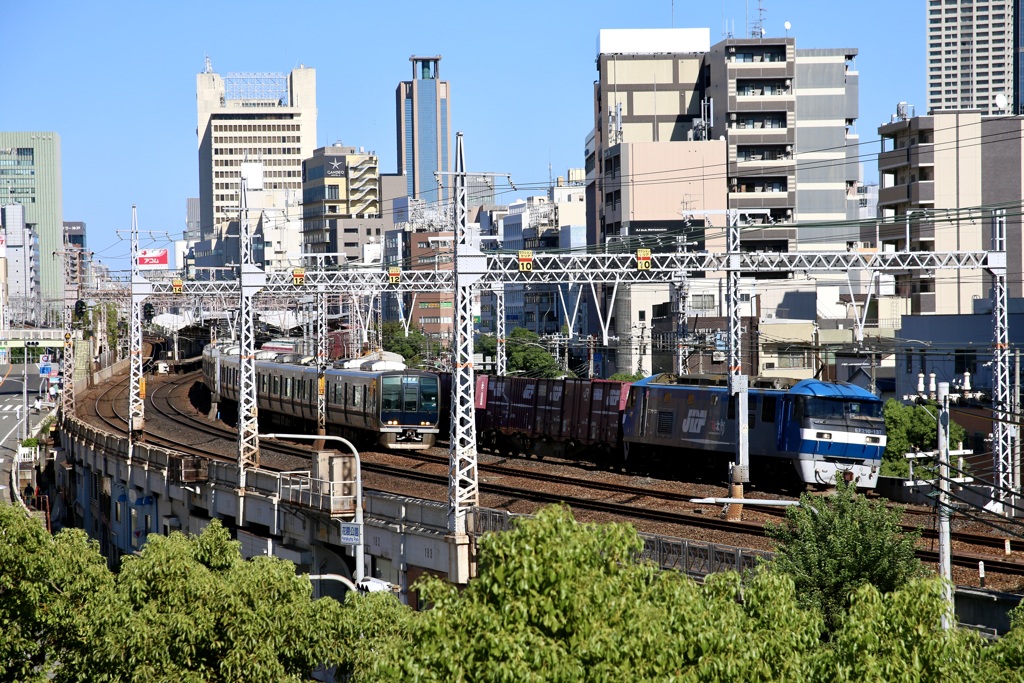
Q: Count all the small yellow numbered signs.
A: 5